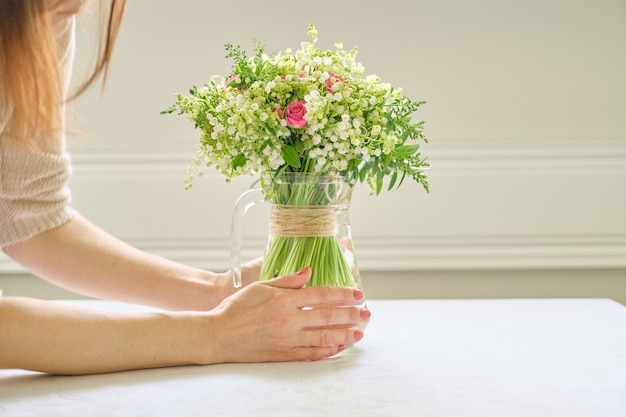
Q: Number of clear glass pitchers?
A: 1